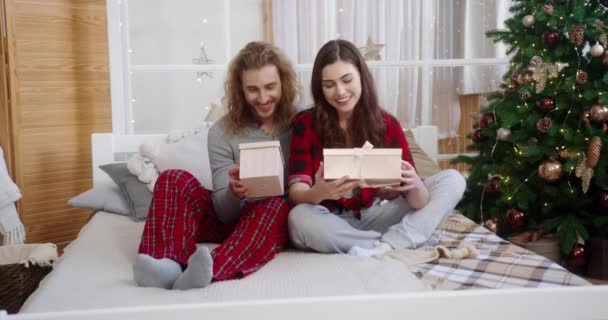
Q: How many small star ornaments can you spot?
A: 2